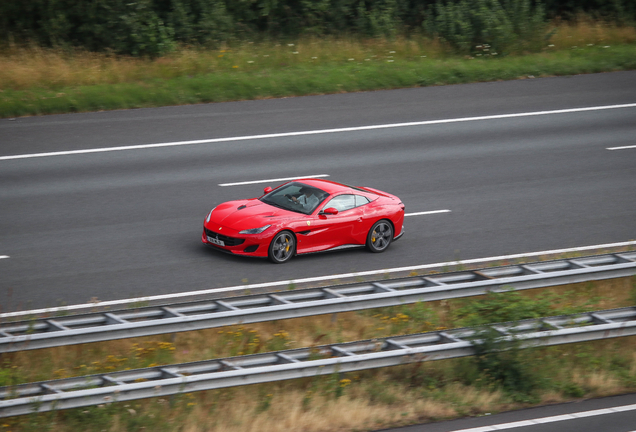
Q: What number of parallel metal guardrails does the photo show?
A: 2